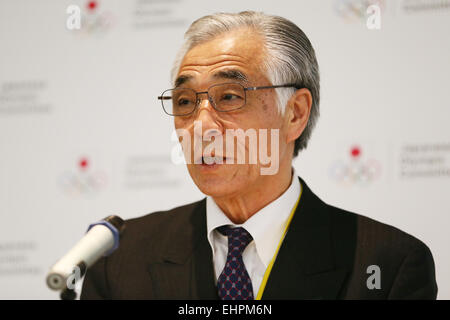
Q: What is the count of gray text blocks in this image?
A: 6